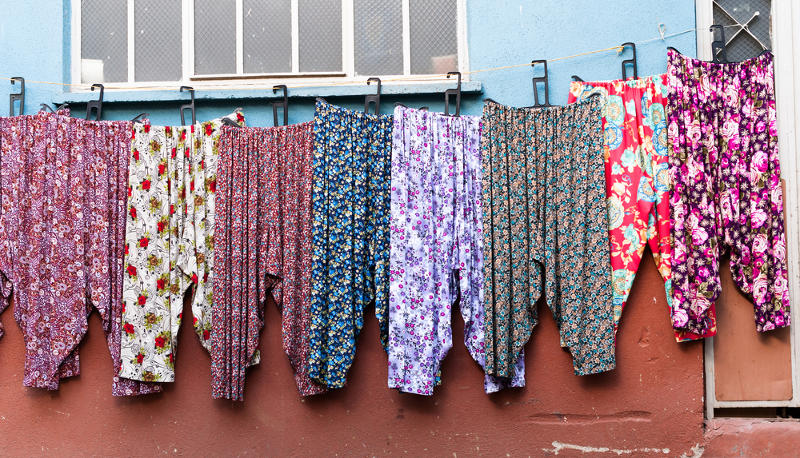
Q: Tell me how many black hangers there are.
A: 9